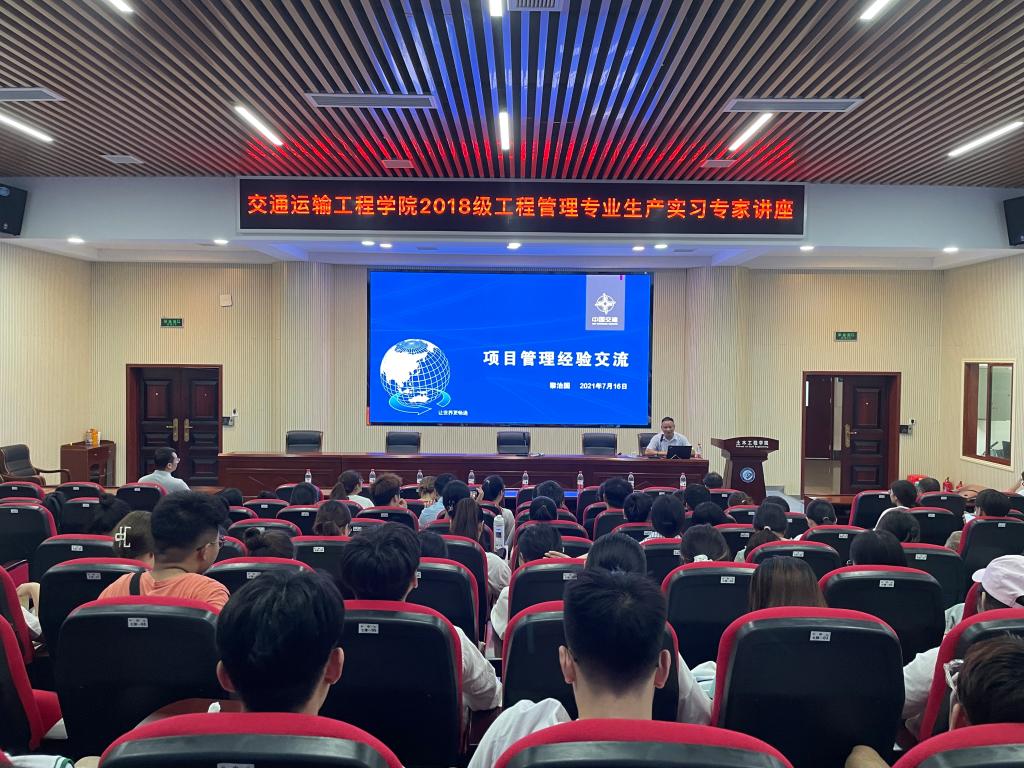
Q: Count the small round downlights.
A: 9